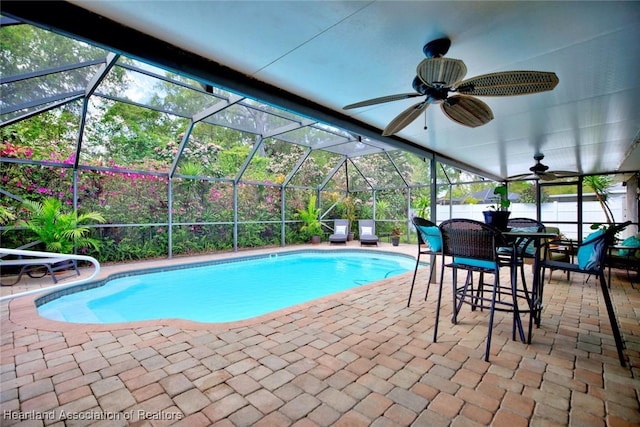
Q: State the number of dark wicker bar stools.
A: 4